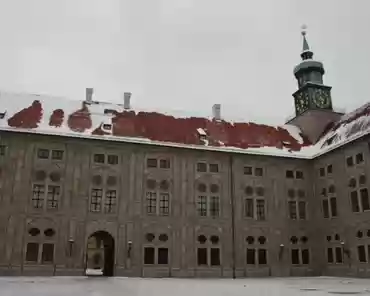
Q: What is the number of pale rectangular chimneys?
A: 3